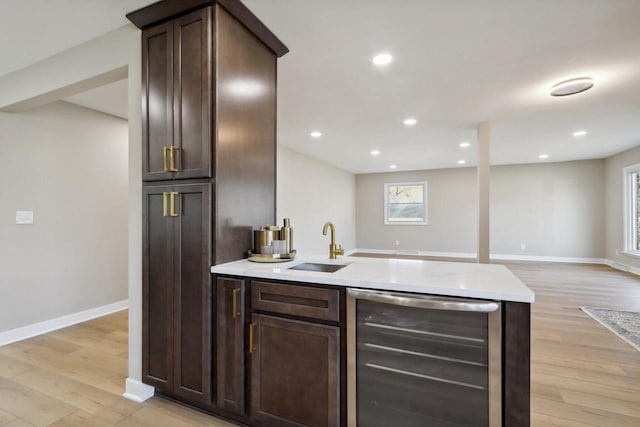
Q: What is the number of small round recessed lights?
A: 9